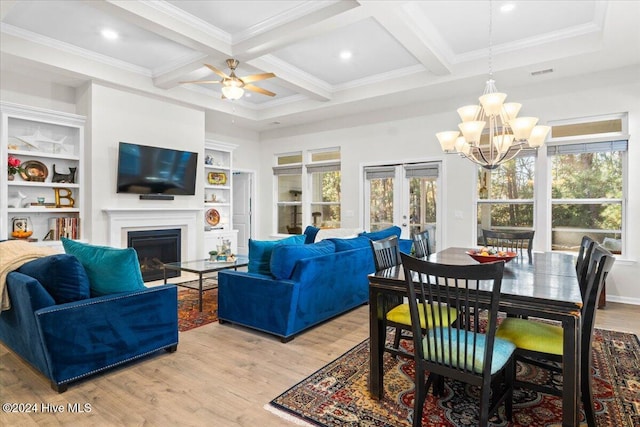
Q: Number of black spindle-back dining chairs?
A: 6